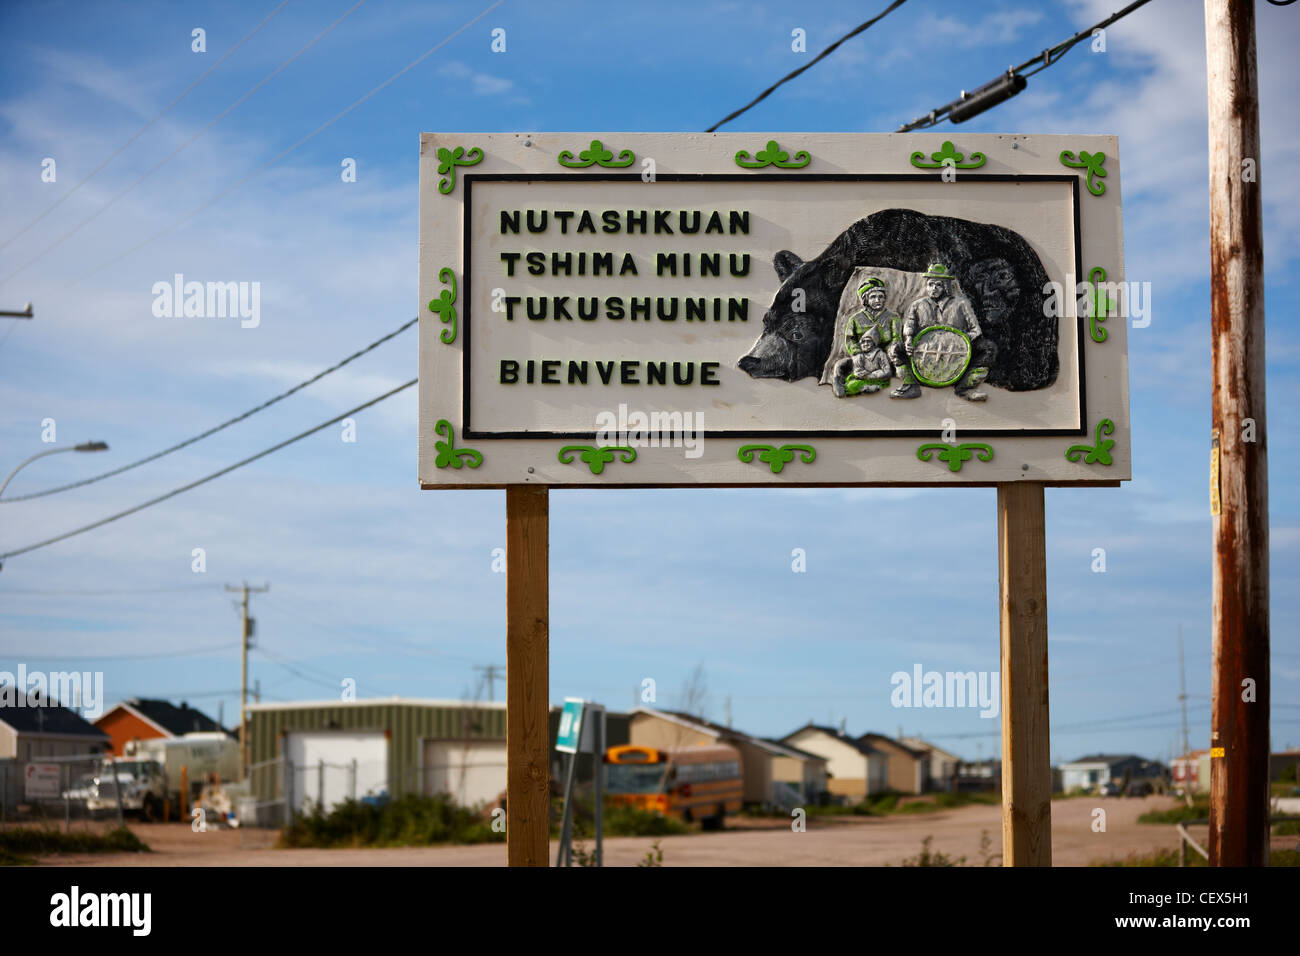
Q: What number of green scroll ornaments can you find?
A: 12